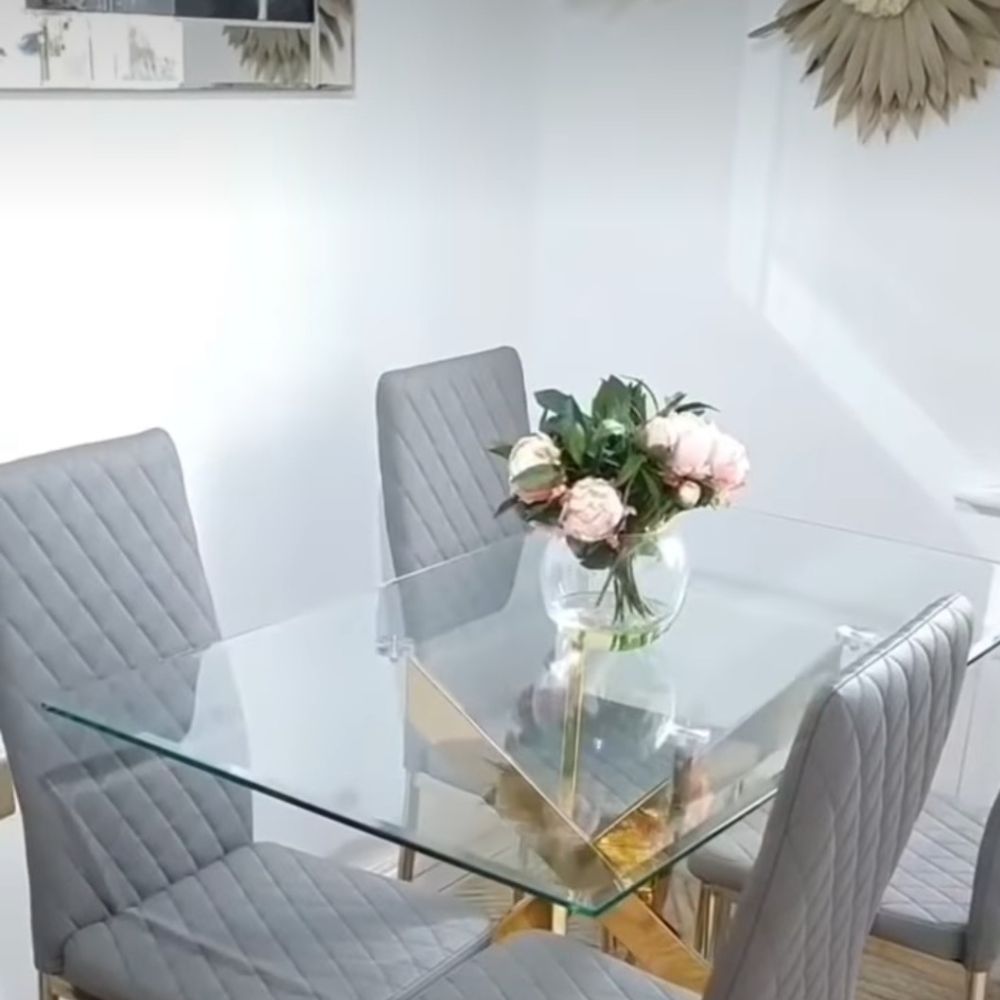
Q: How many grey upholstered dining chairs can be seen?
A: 4